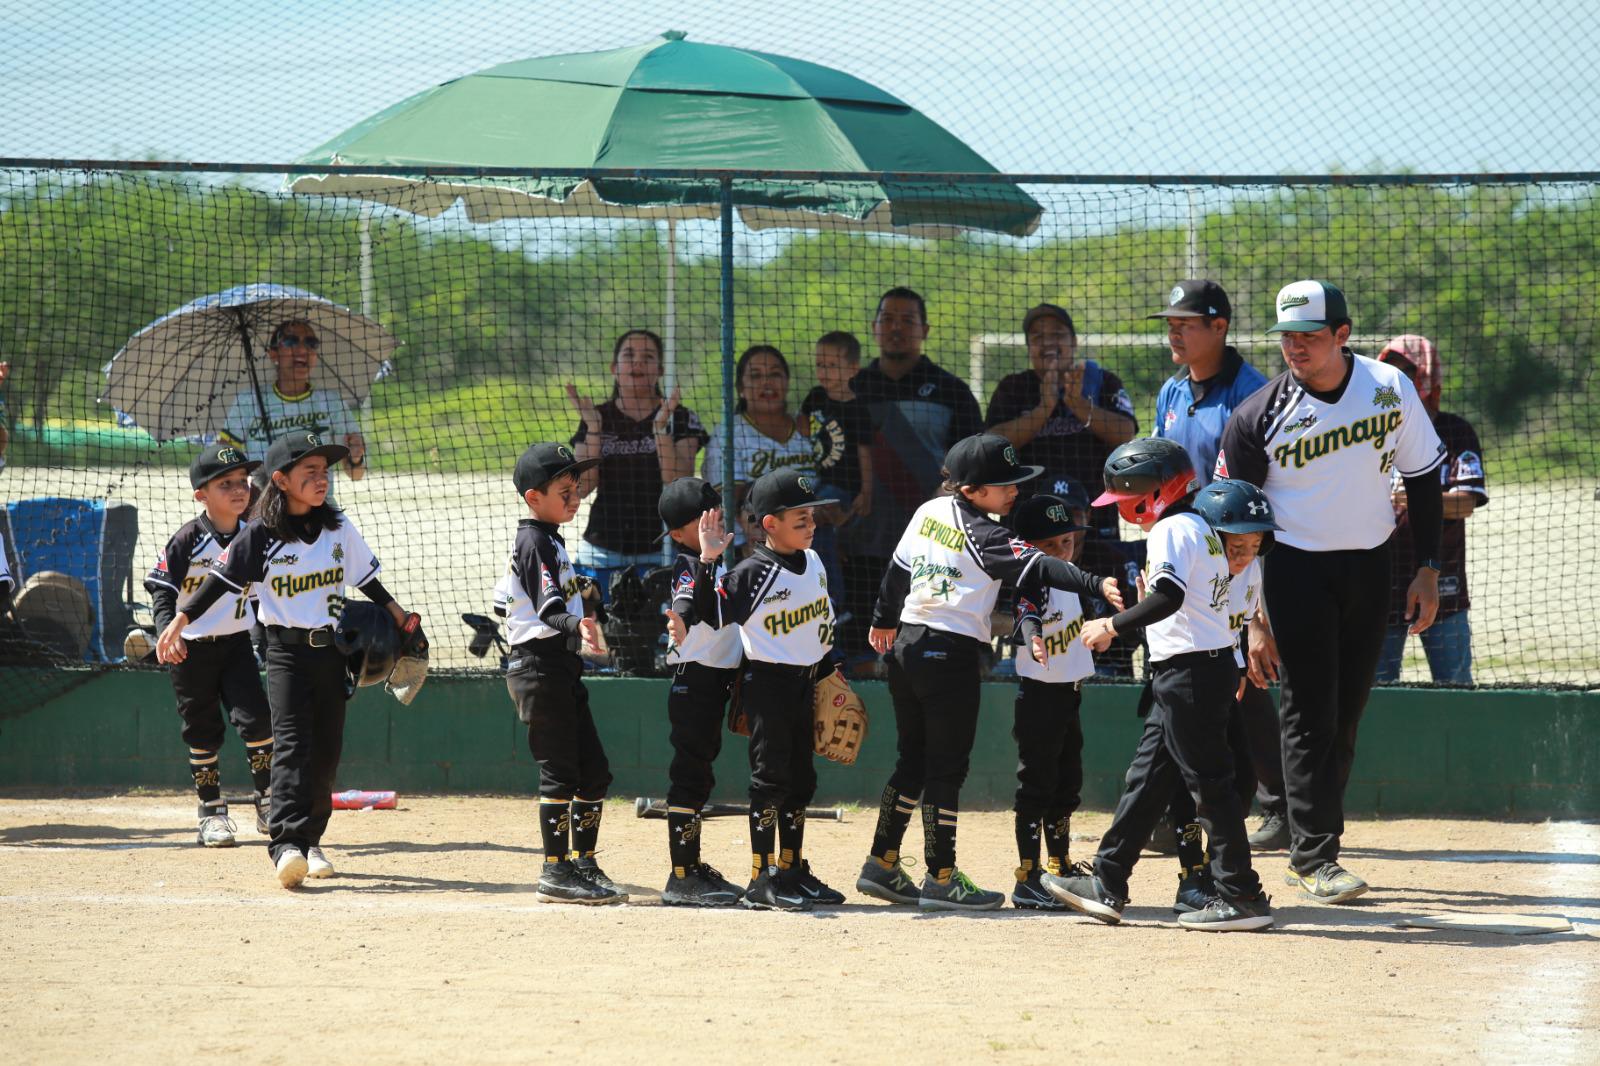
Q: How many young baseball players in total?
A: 9